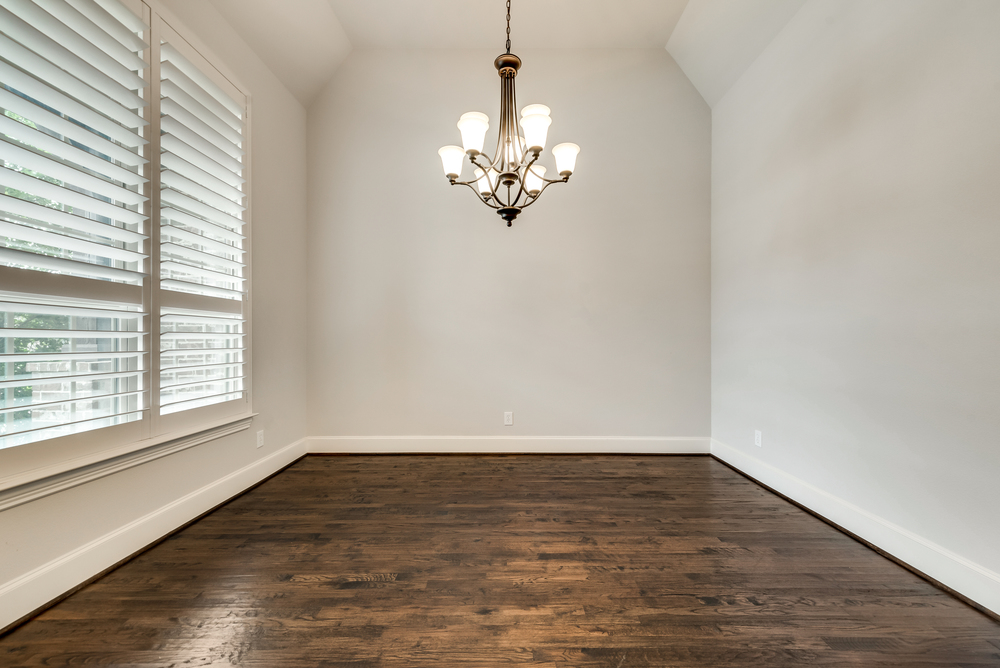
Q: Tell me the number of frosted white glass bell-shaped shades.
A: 9